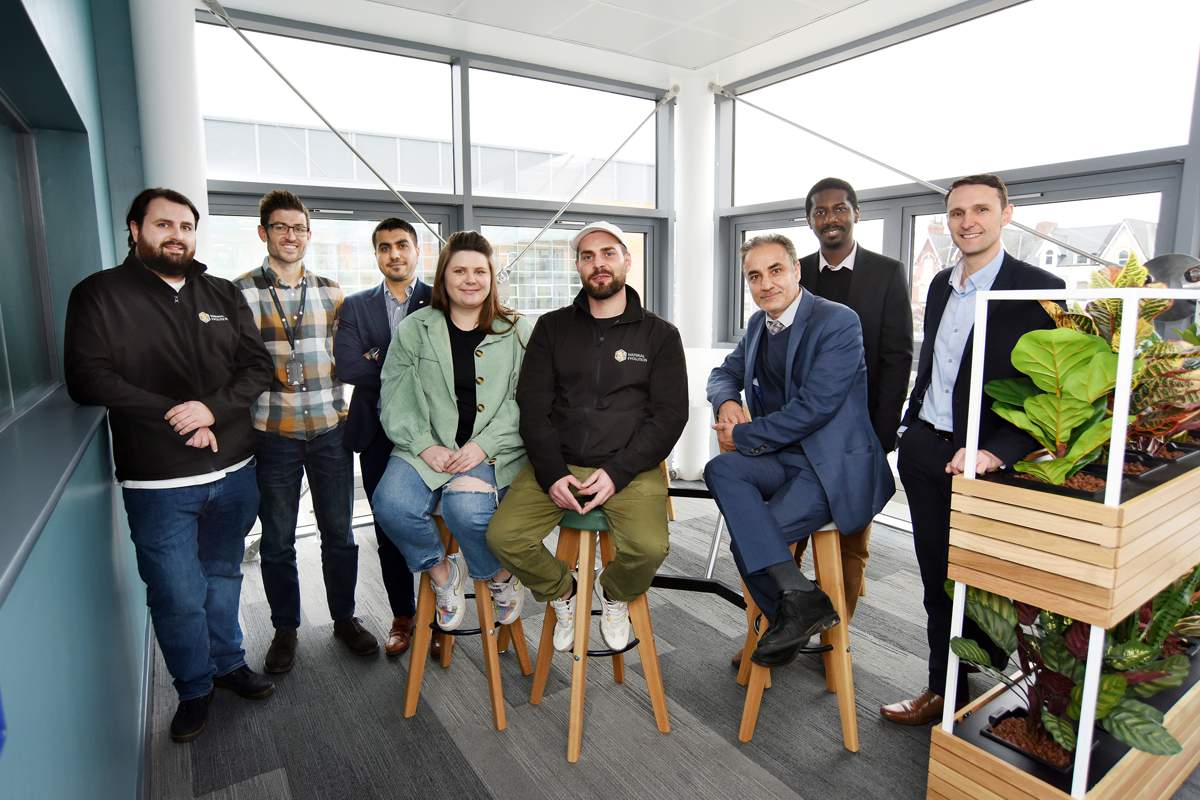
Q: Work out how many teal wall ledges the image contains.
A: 1